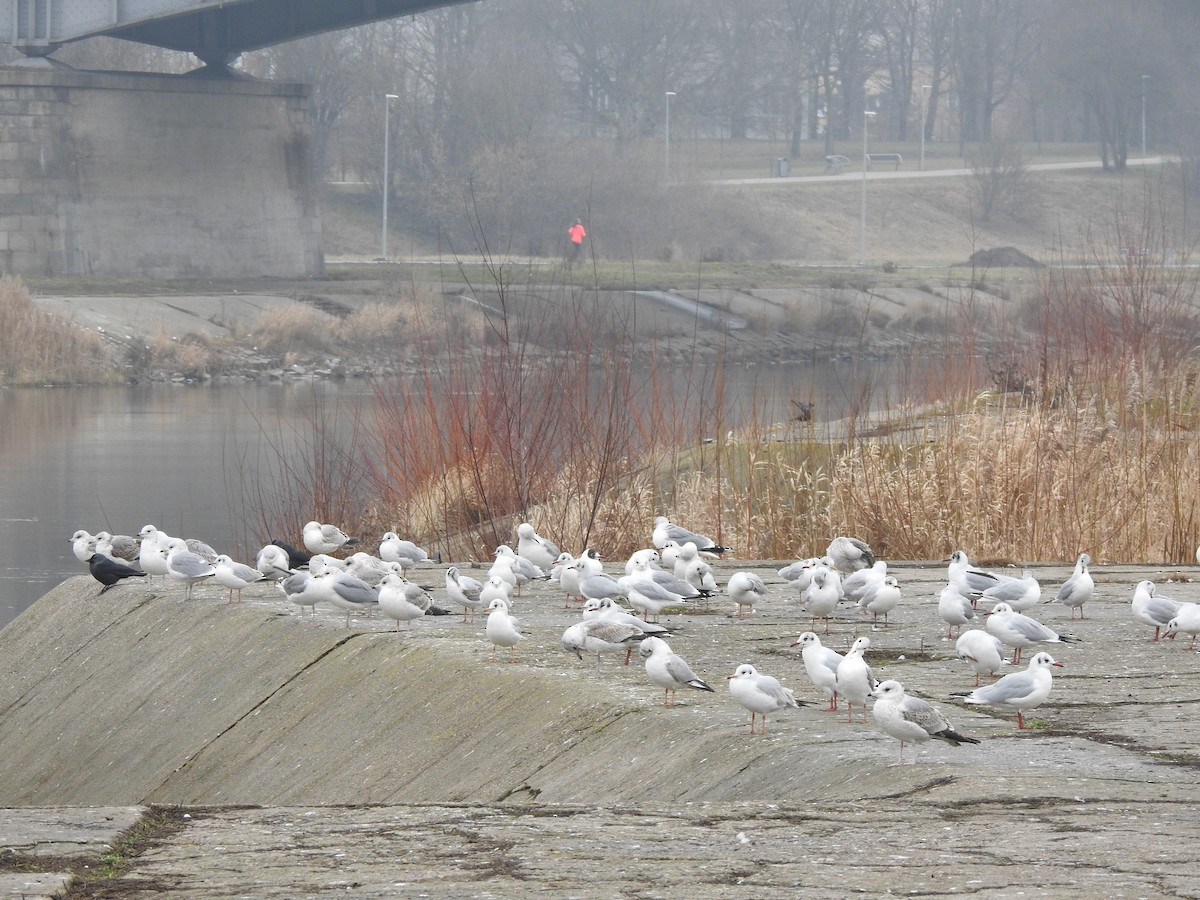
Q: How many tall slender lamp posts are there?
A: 5